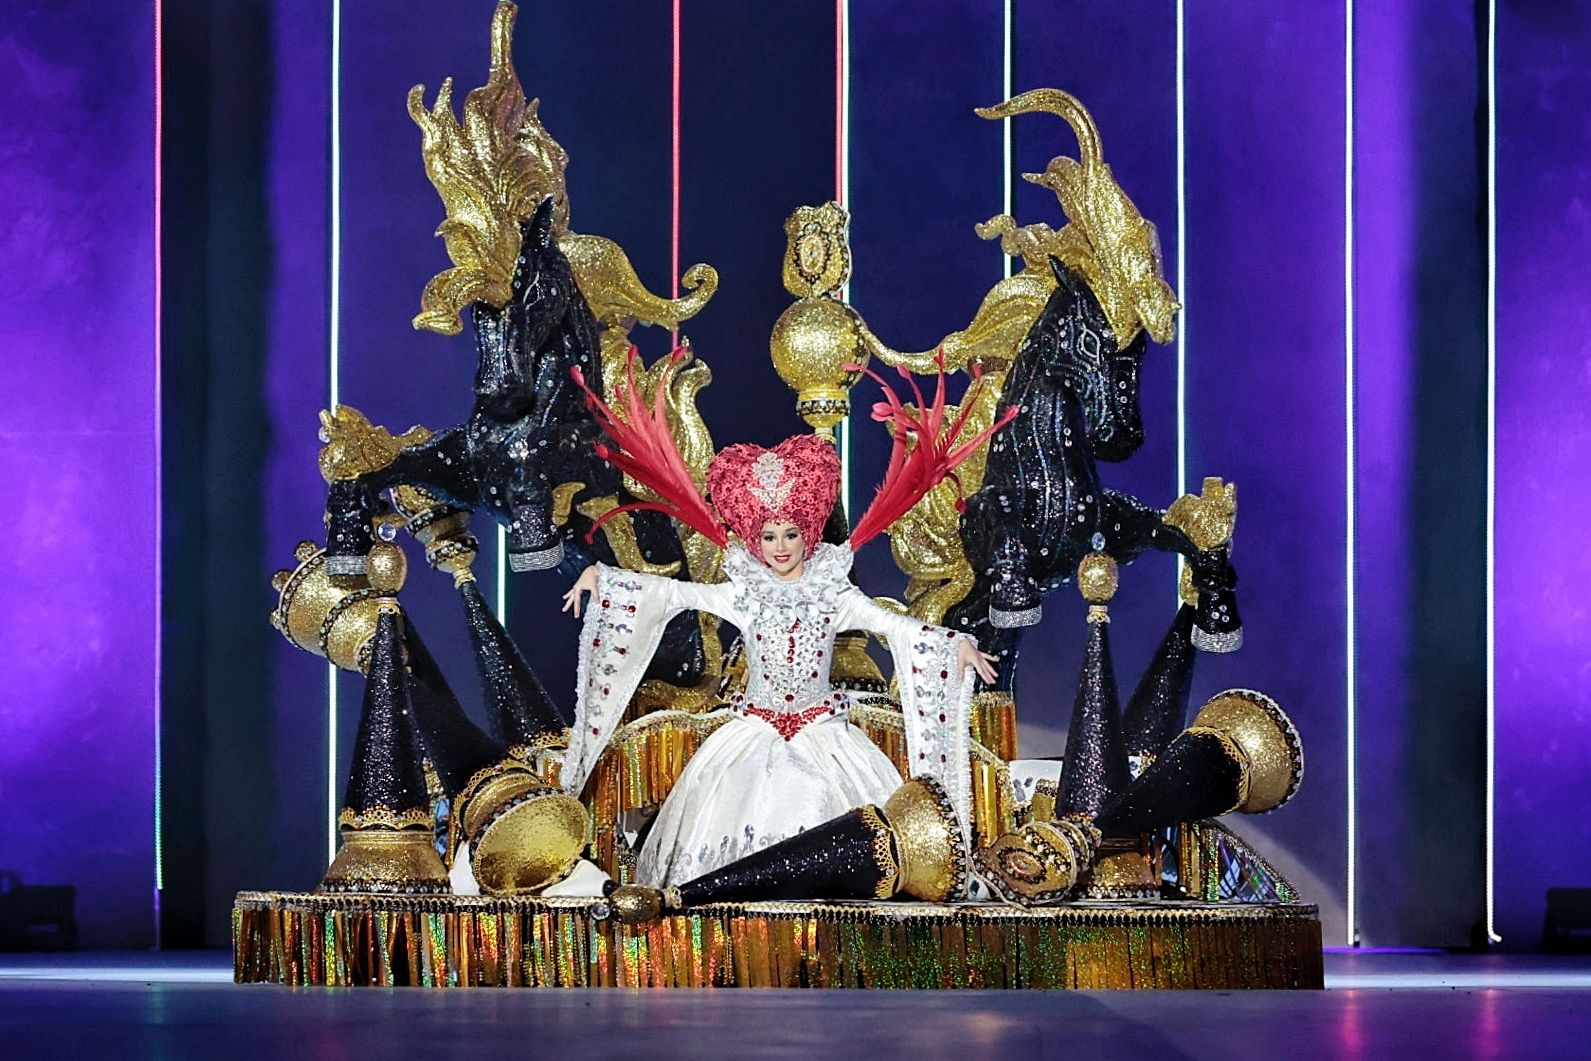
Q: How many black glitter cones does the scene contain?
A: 7